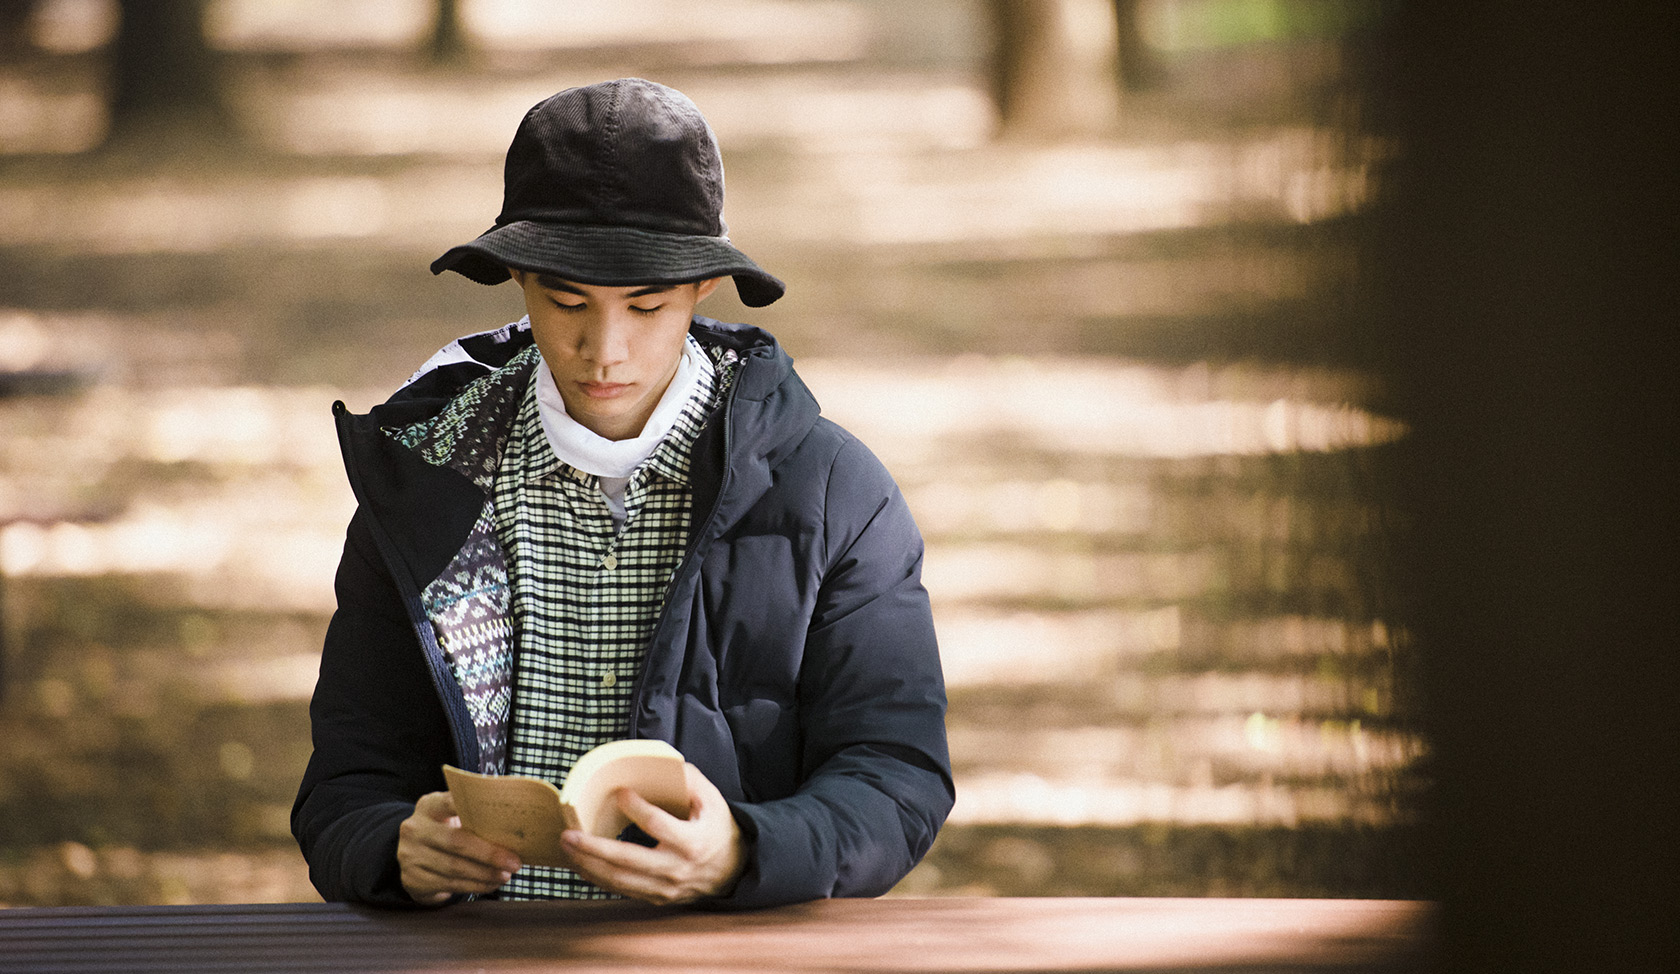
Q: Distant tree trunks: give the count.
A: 4